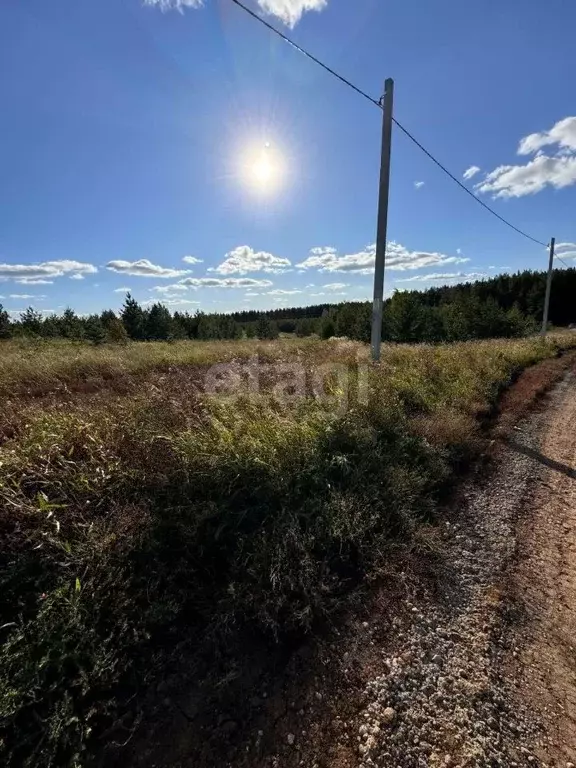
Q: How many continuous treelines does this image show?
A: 1